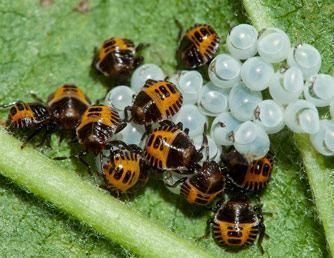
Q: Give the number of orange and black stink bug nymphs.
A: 11